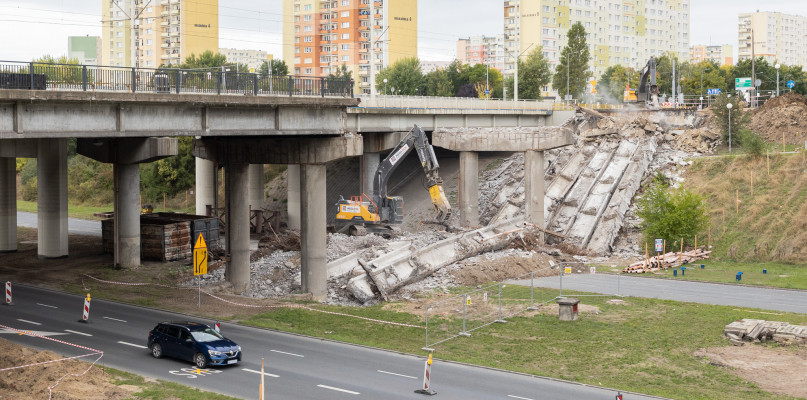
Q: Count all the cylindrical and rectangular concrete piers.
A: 11